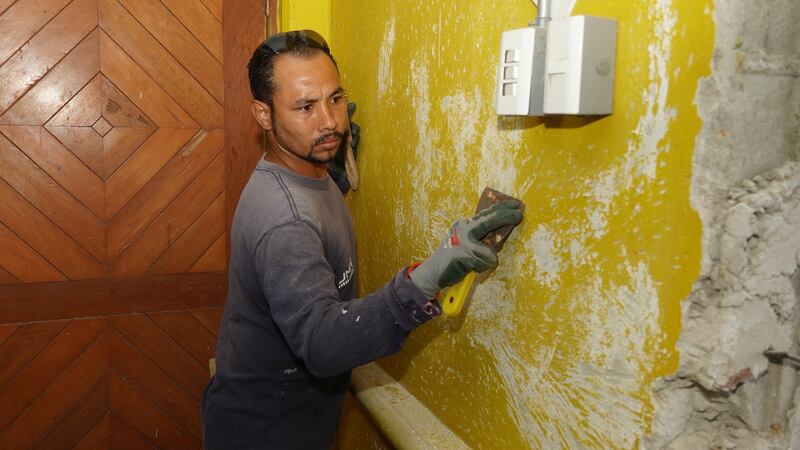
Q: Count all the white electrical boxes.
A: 2